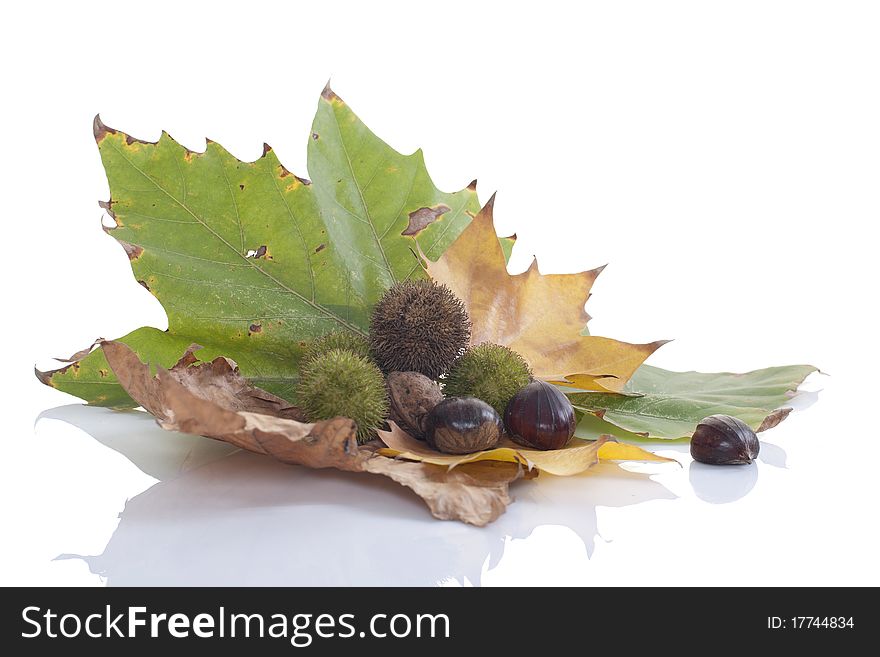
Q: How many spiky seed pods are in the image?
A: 4